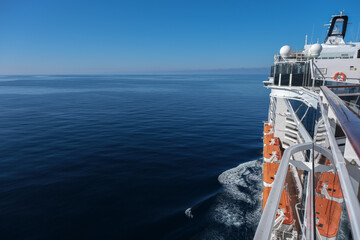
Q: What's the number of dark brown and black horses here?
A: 0